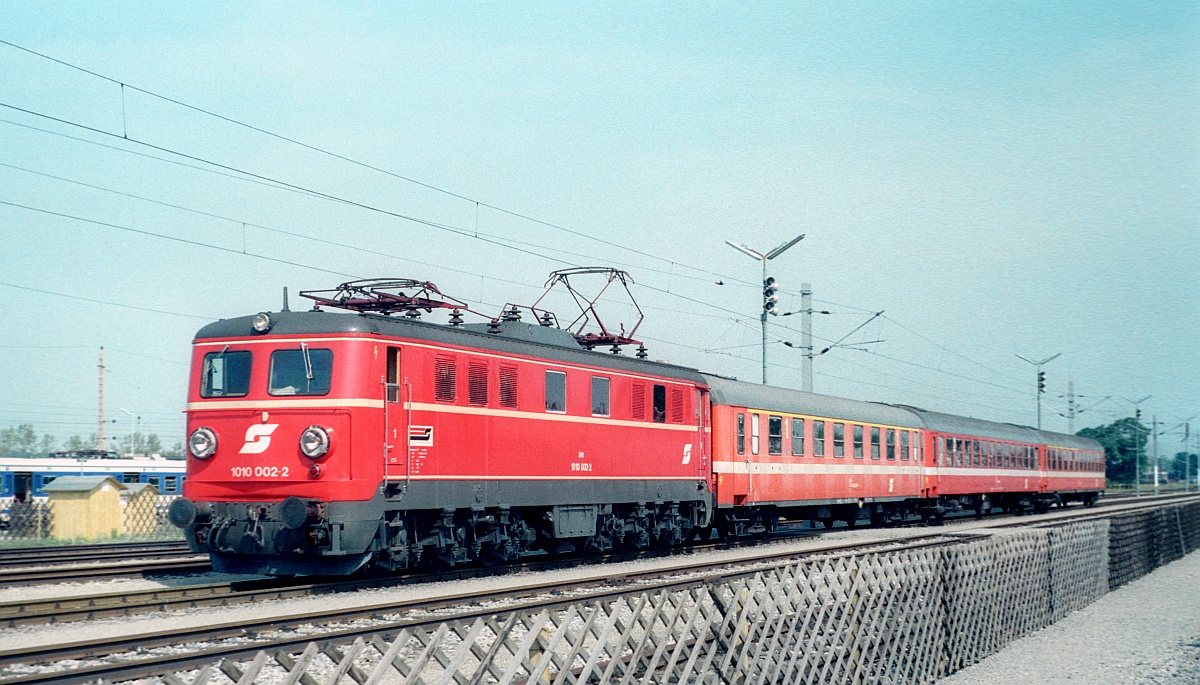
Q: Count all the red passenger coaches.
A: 3